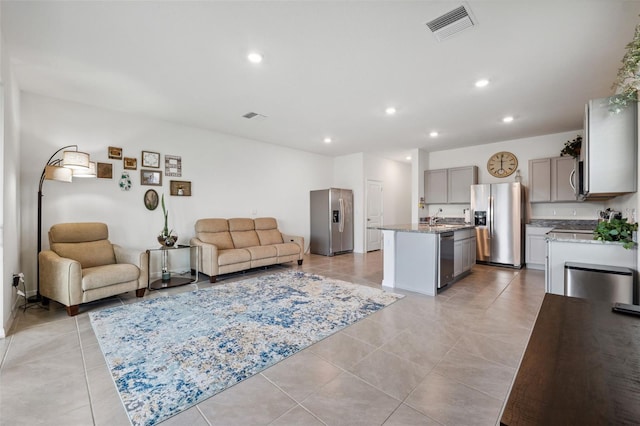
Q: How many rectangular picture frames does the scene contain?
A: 7